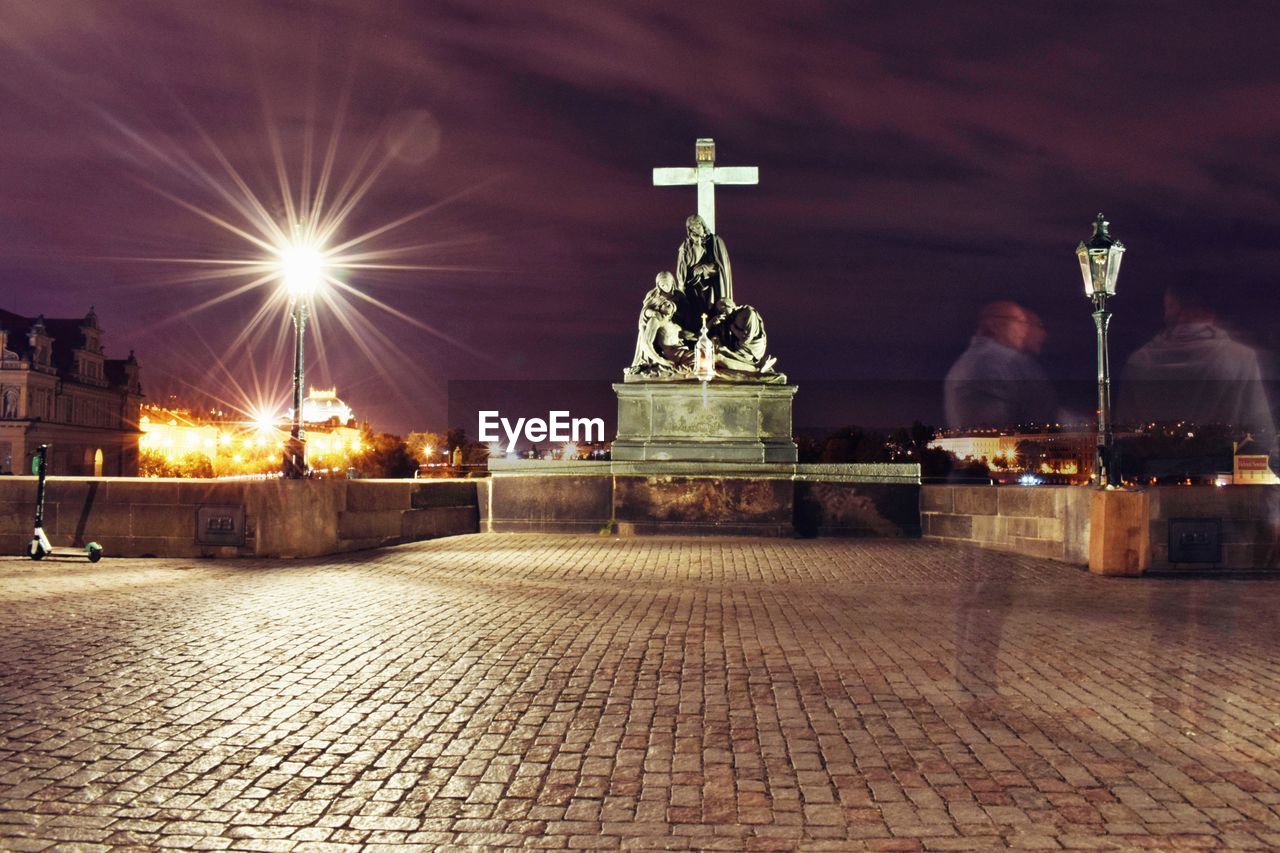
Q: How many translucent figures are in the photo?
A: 2